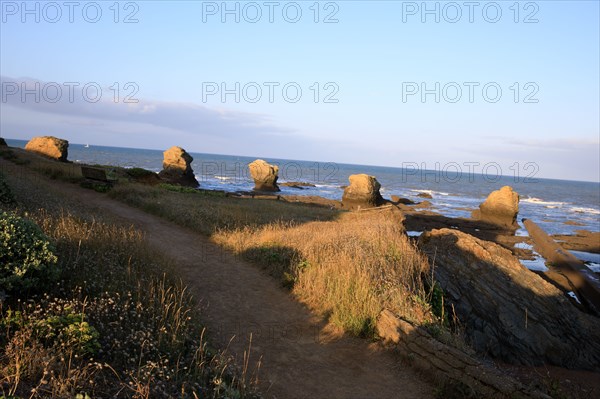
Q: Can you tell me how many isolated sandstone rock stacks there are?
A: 5